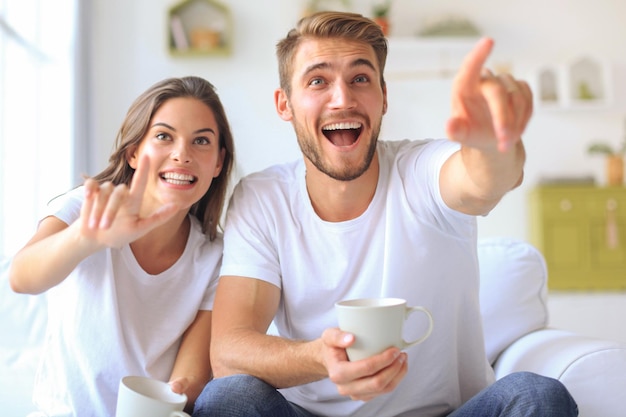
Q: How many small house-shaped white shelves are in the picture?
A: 2